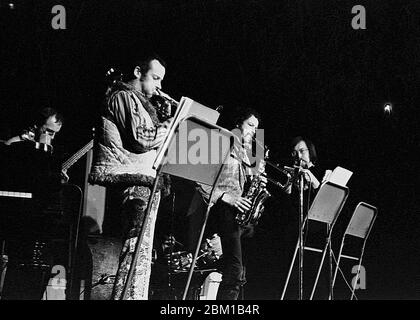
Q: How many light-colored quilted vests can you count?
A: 1